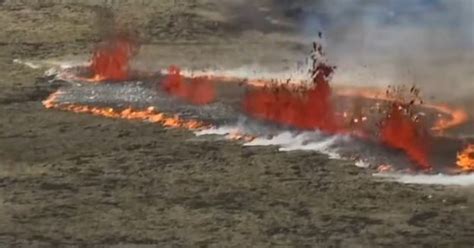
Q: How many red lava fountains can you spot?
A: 4